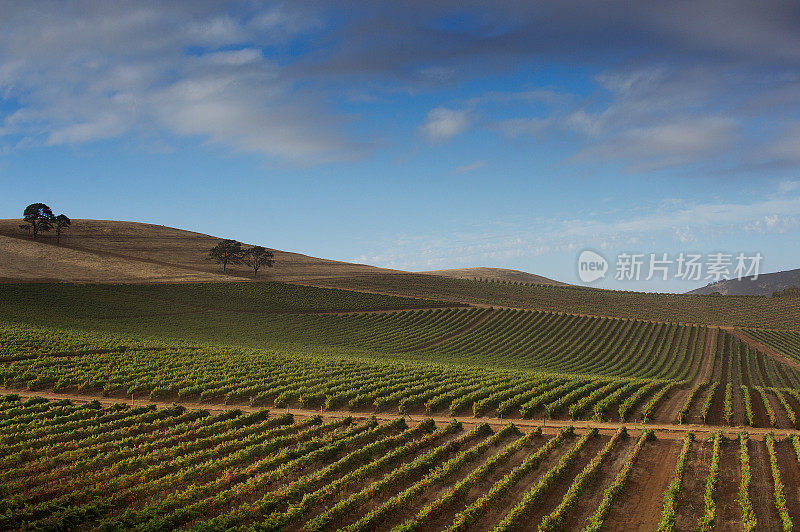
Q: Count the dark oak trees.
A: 4